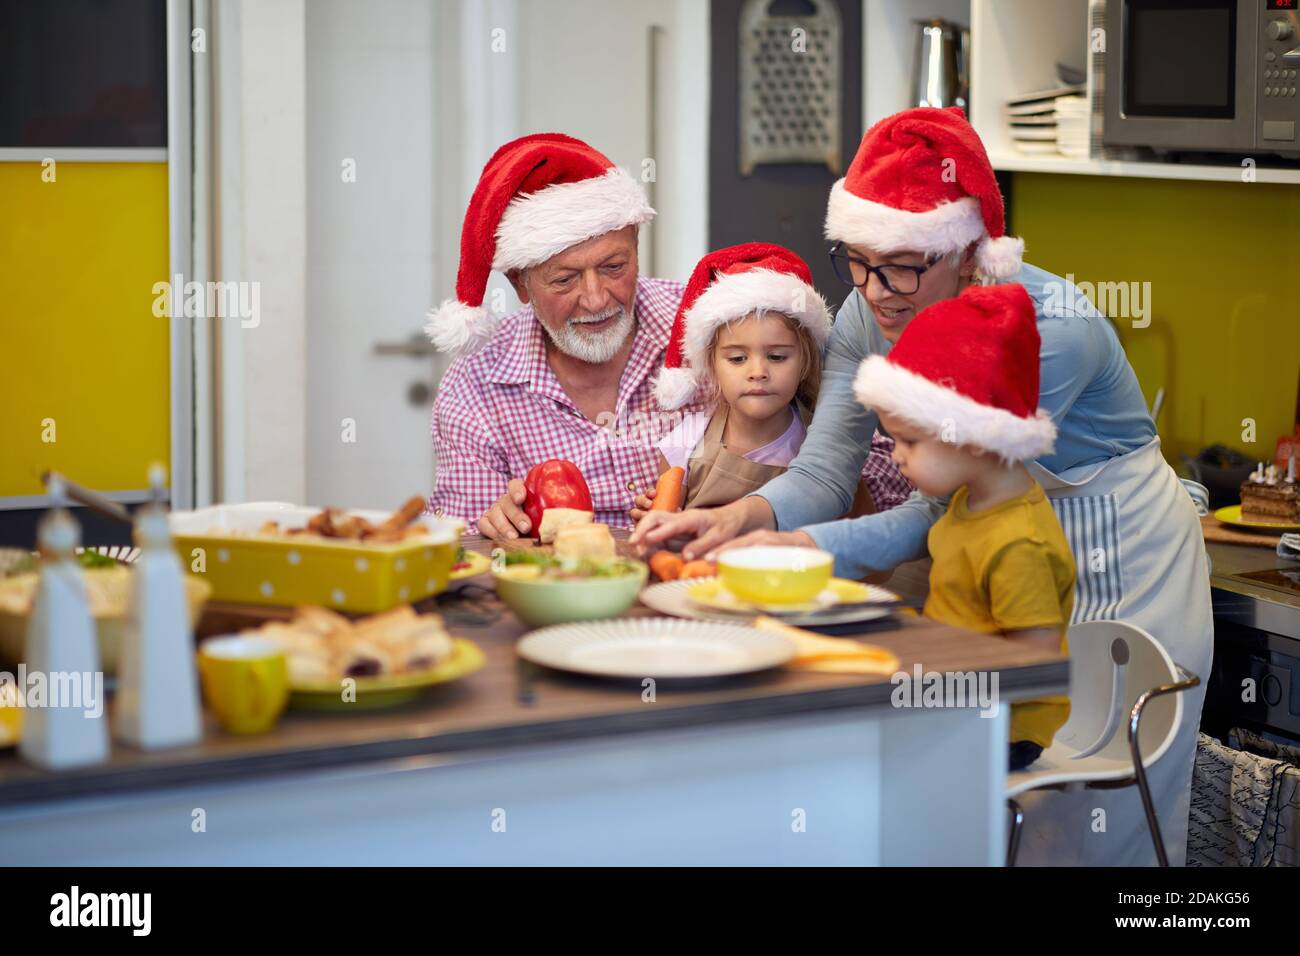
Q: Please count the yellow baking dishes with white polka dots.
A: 1